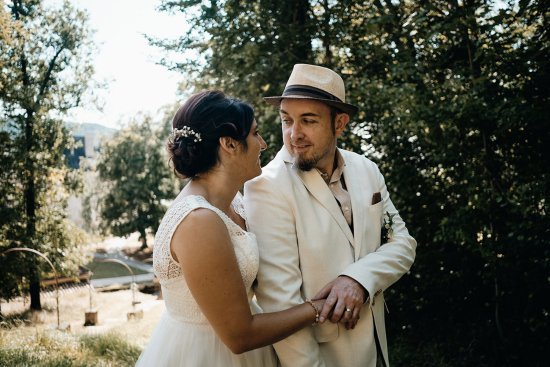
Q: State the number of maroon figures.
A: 0